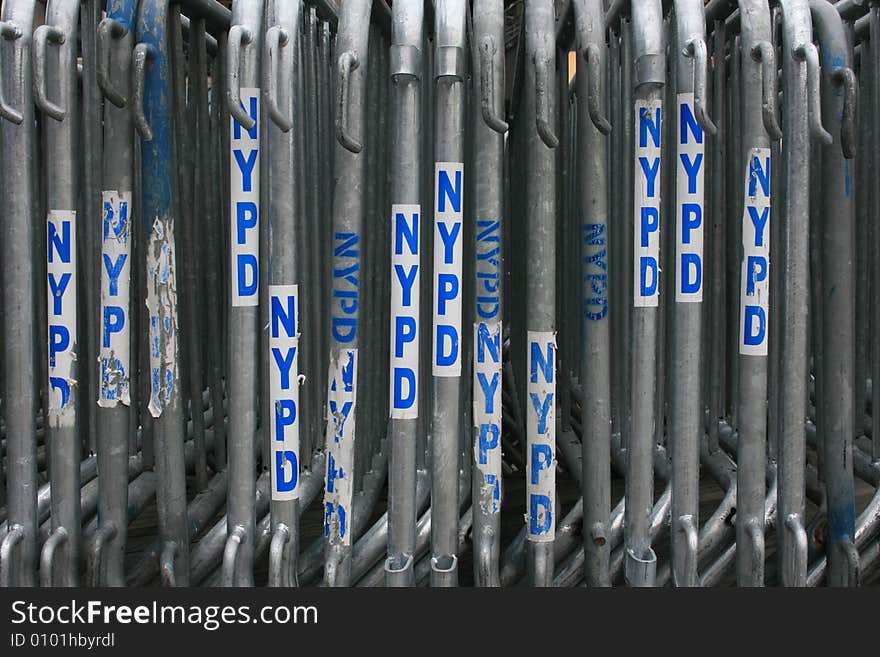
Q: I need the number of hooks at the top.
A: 14